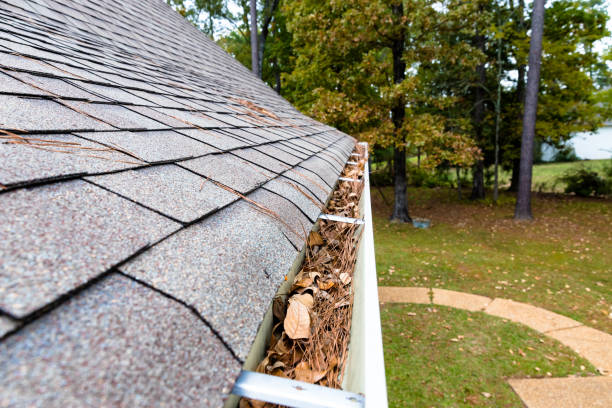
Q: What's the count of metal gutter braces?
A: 5